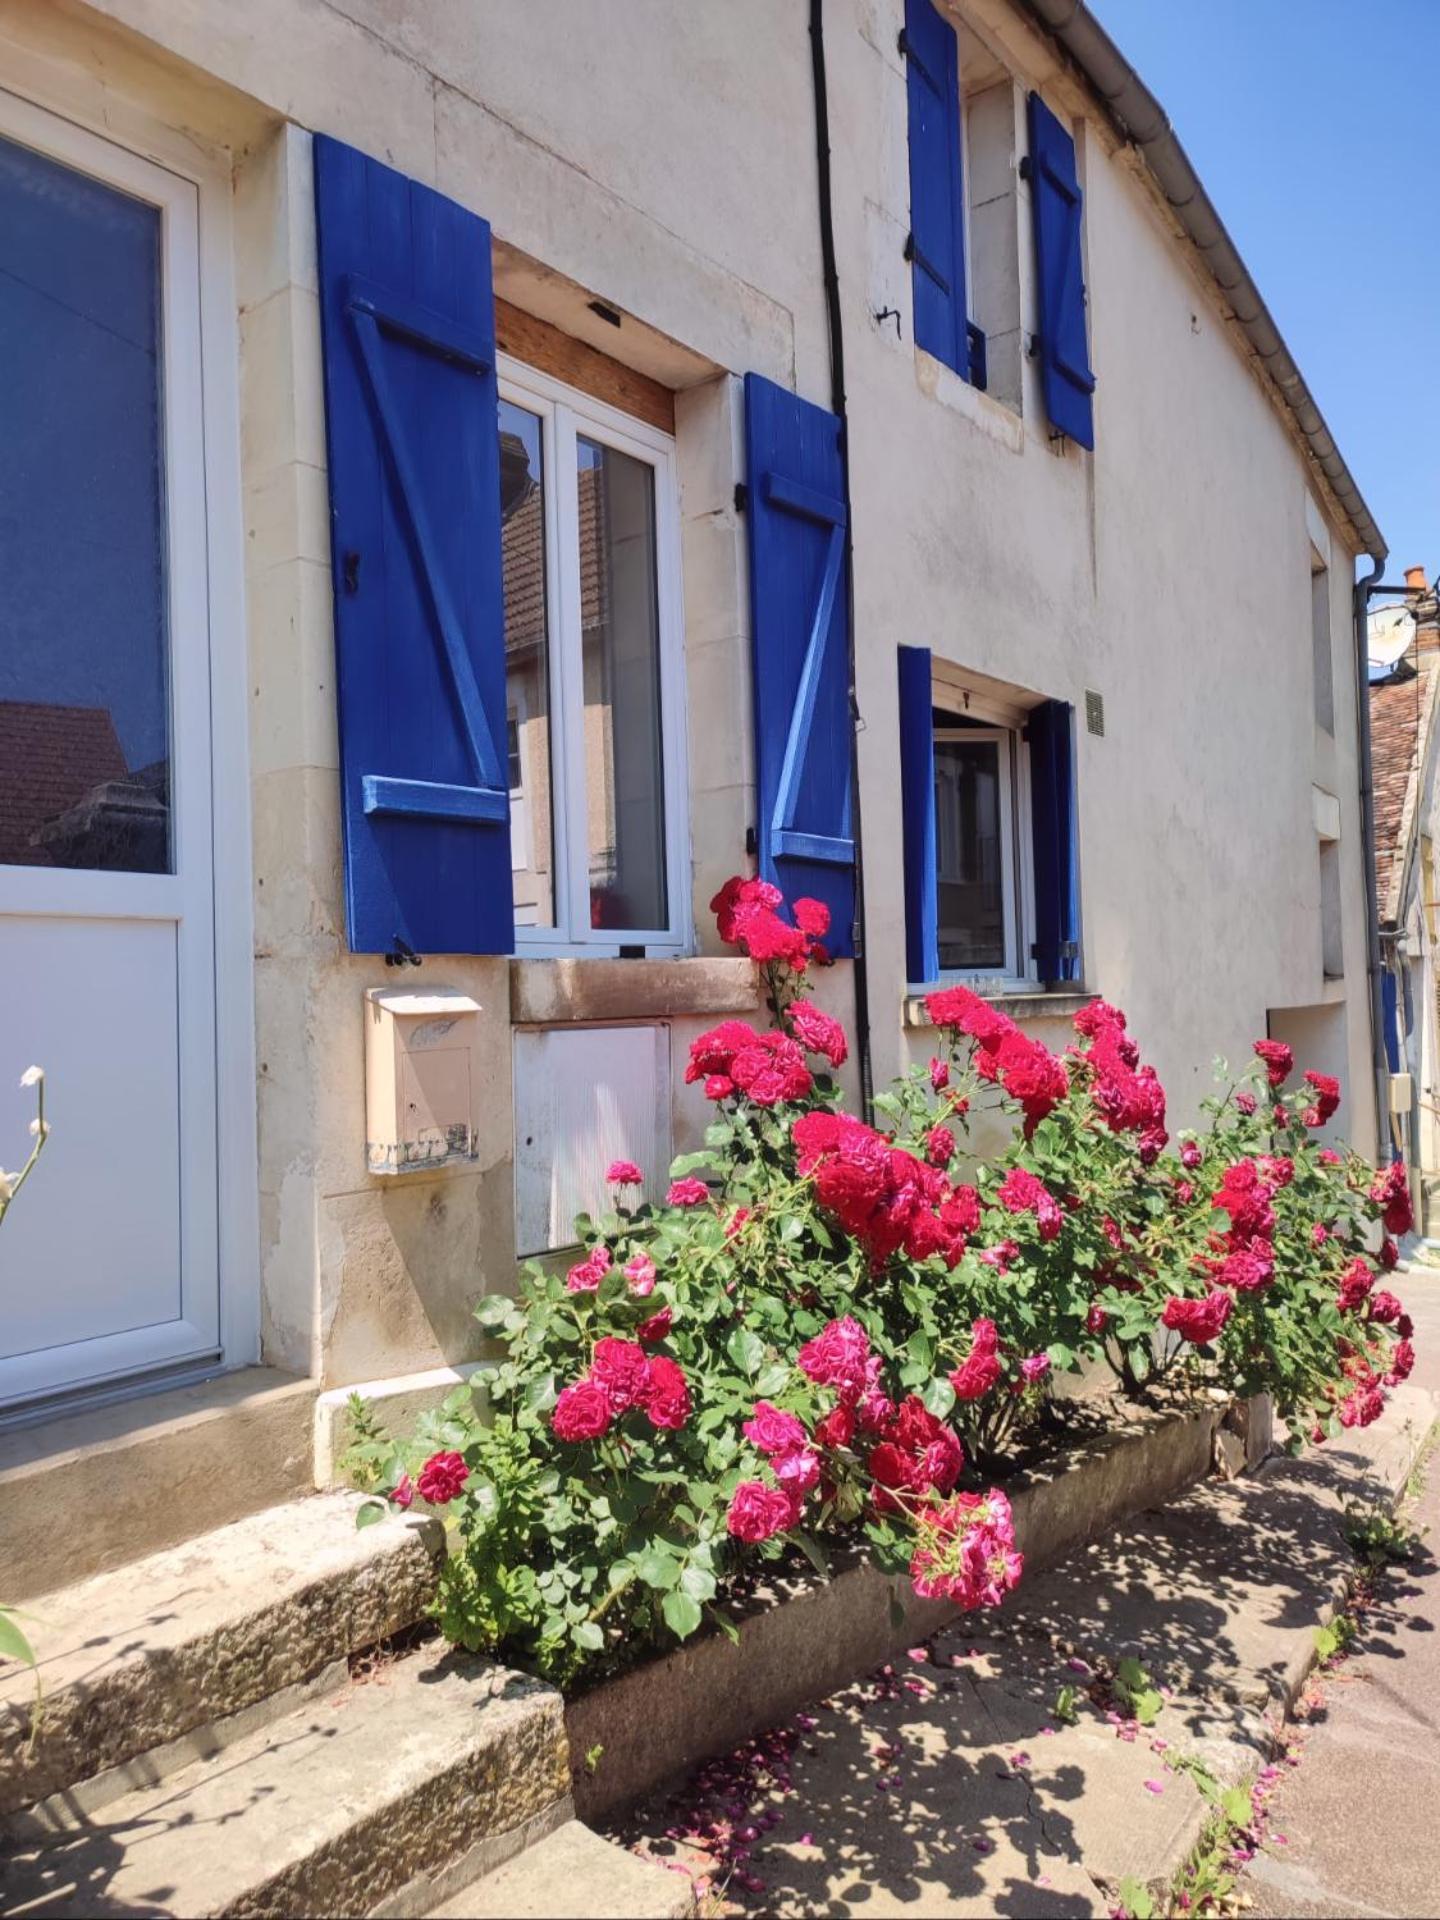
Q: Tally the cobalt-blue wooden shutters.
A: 6